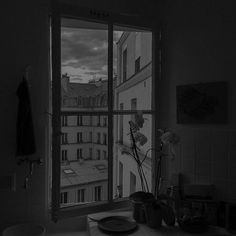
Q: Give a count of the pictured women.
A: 0